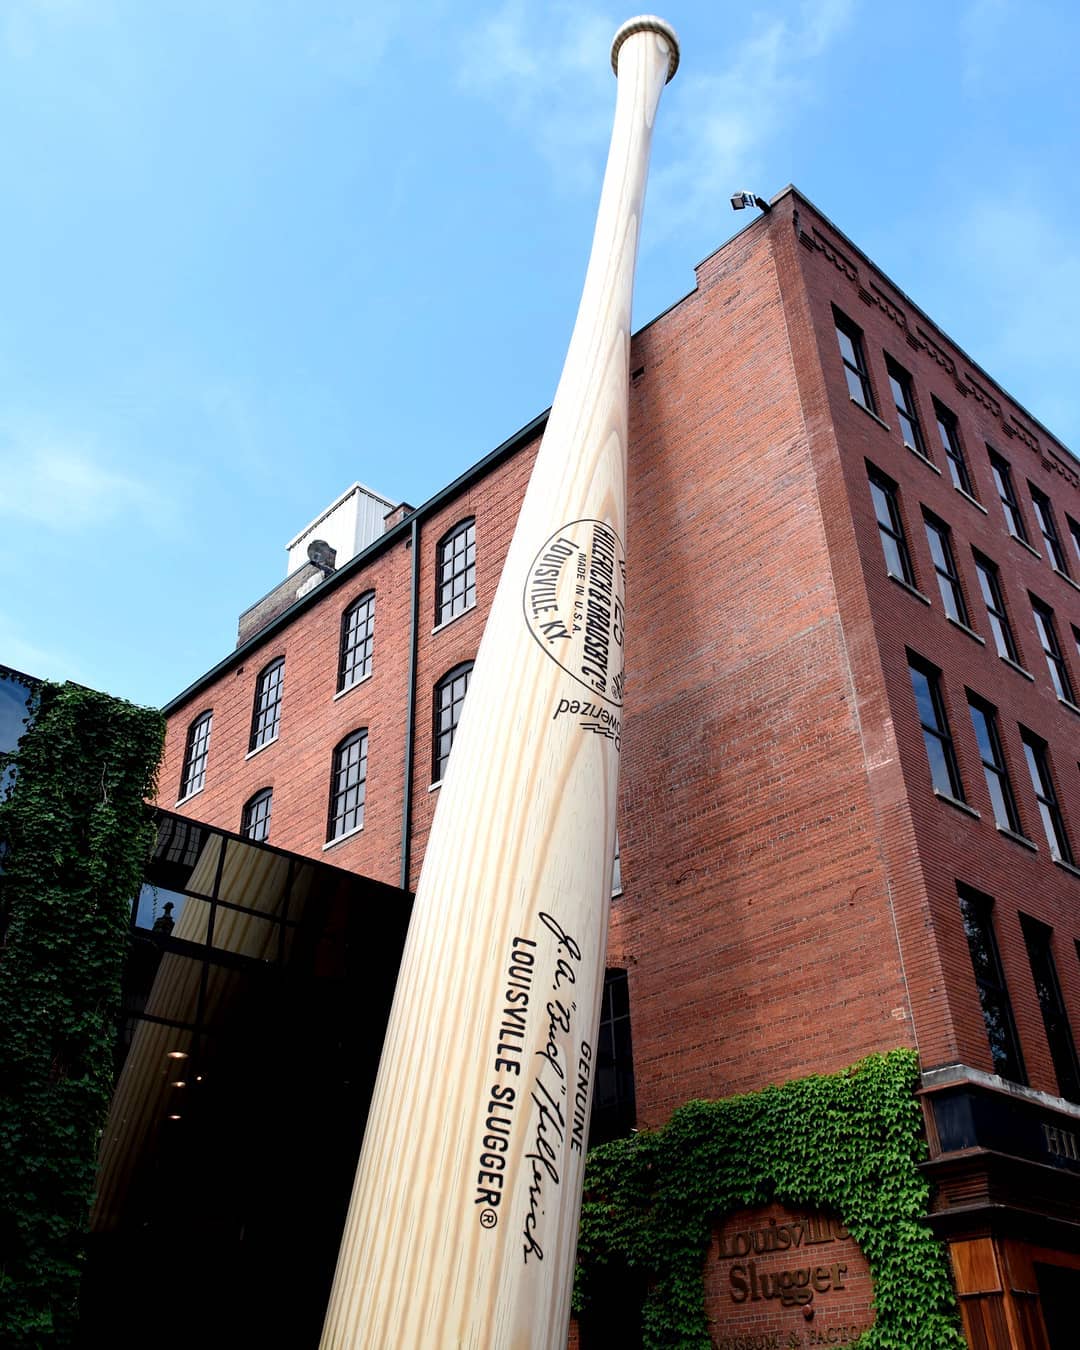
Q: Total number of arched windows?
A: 7